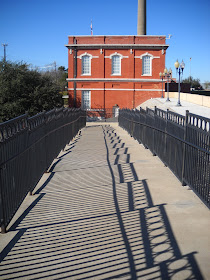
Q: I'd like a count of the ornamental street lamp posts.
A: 3